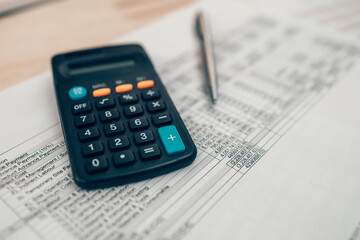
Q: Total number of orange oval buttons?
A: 3